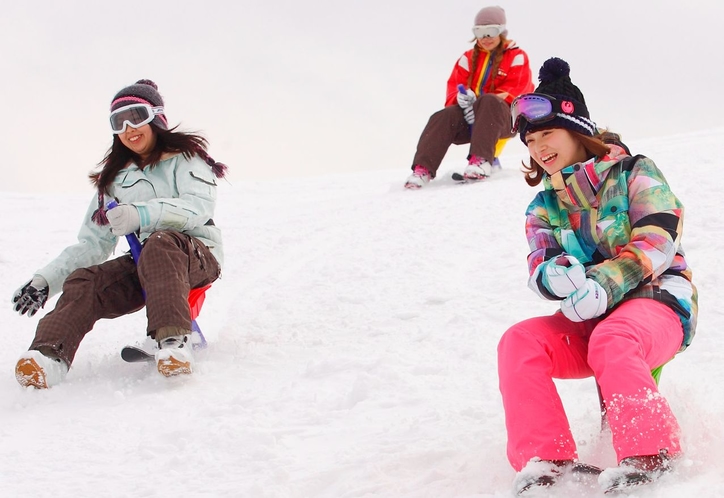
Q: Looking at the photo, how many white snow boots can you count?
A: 4